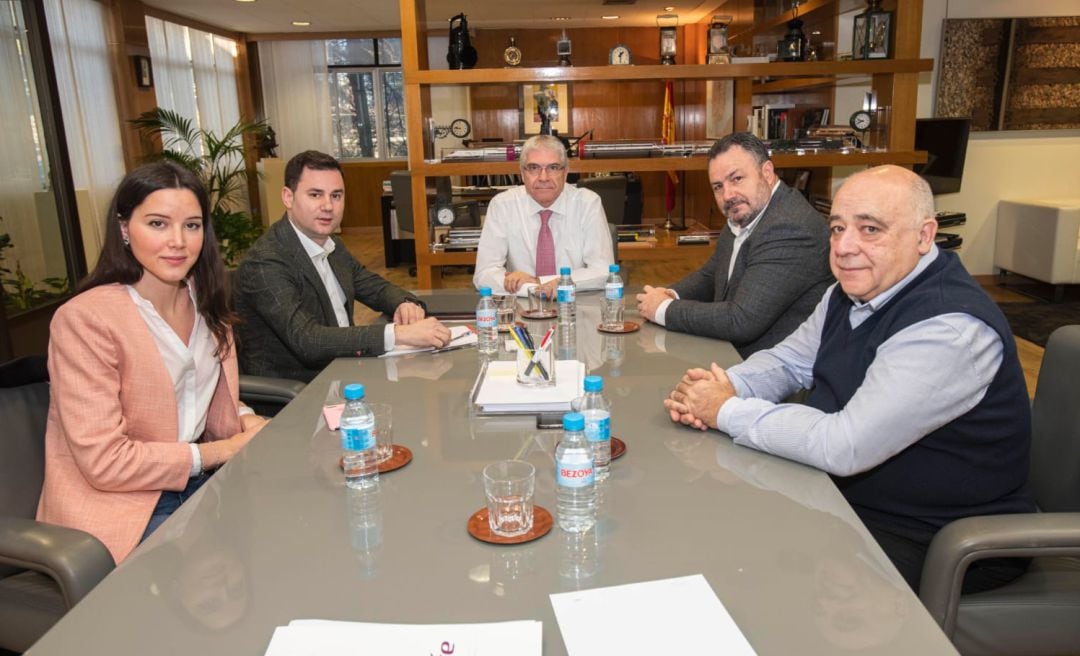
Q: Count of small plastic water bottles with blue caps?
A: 6